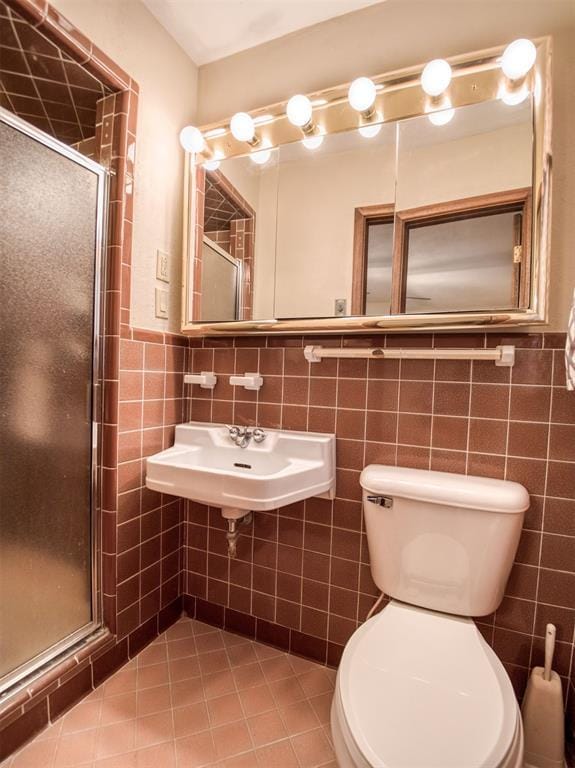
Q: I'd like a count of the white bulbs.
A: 6